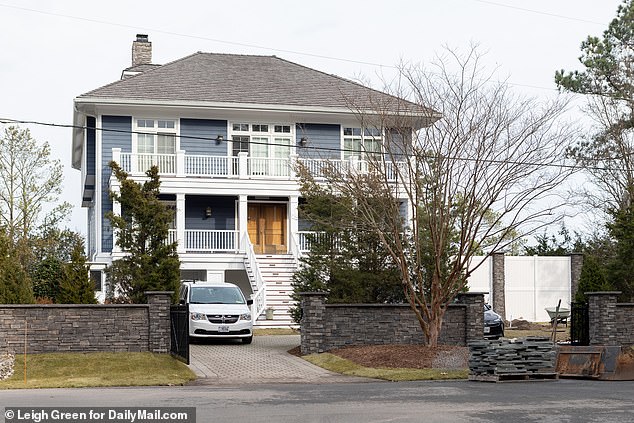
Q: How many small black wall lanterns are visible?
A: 3